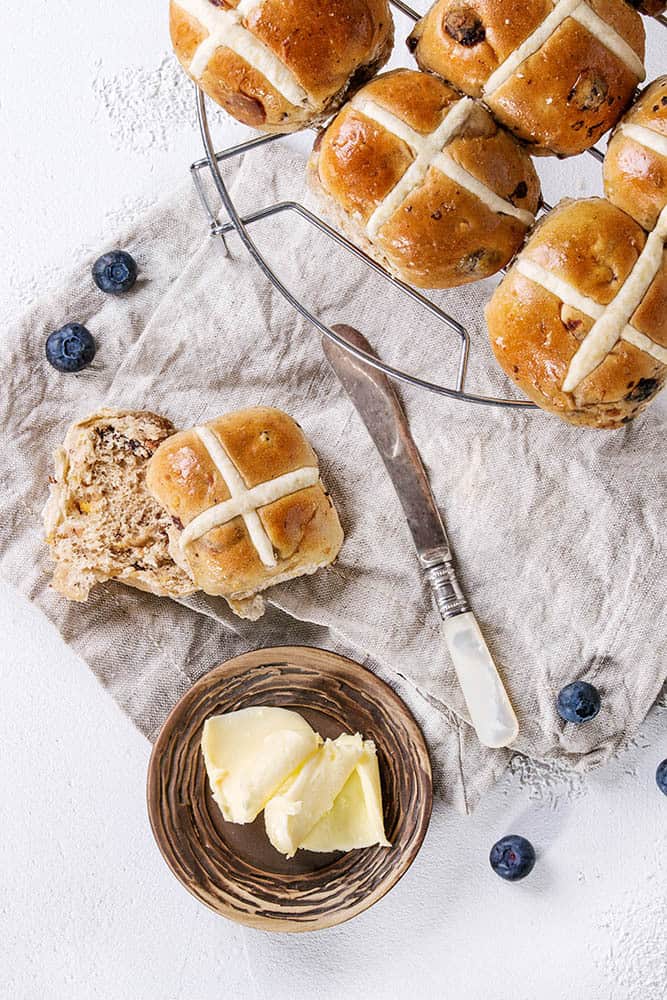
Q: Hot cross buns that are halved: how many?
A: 1